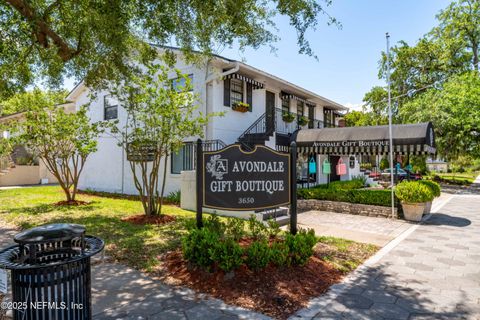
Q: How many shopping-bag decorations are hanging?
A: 3